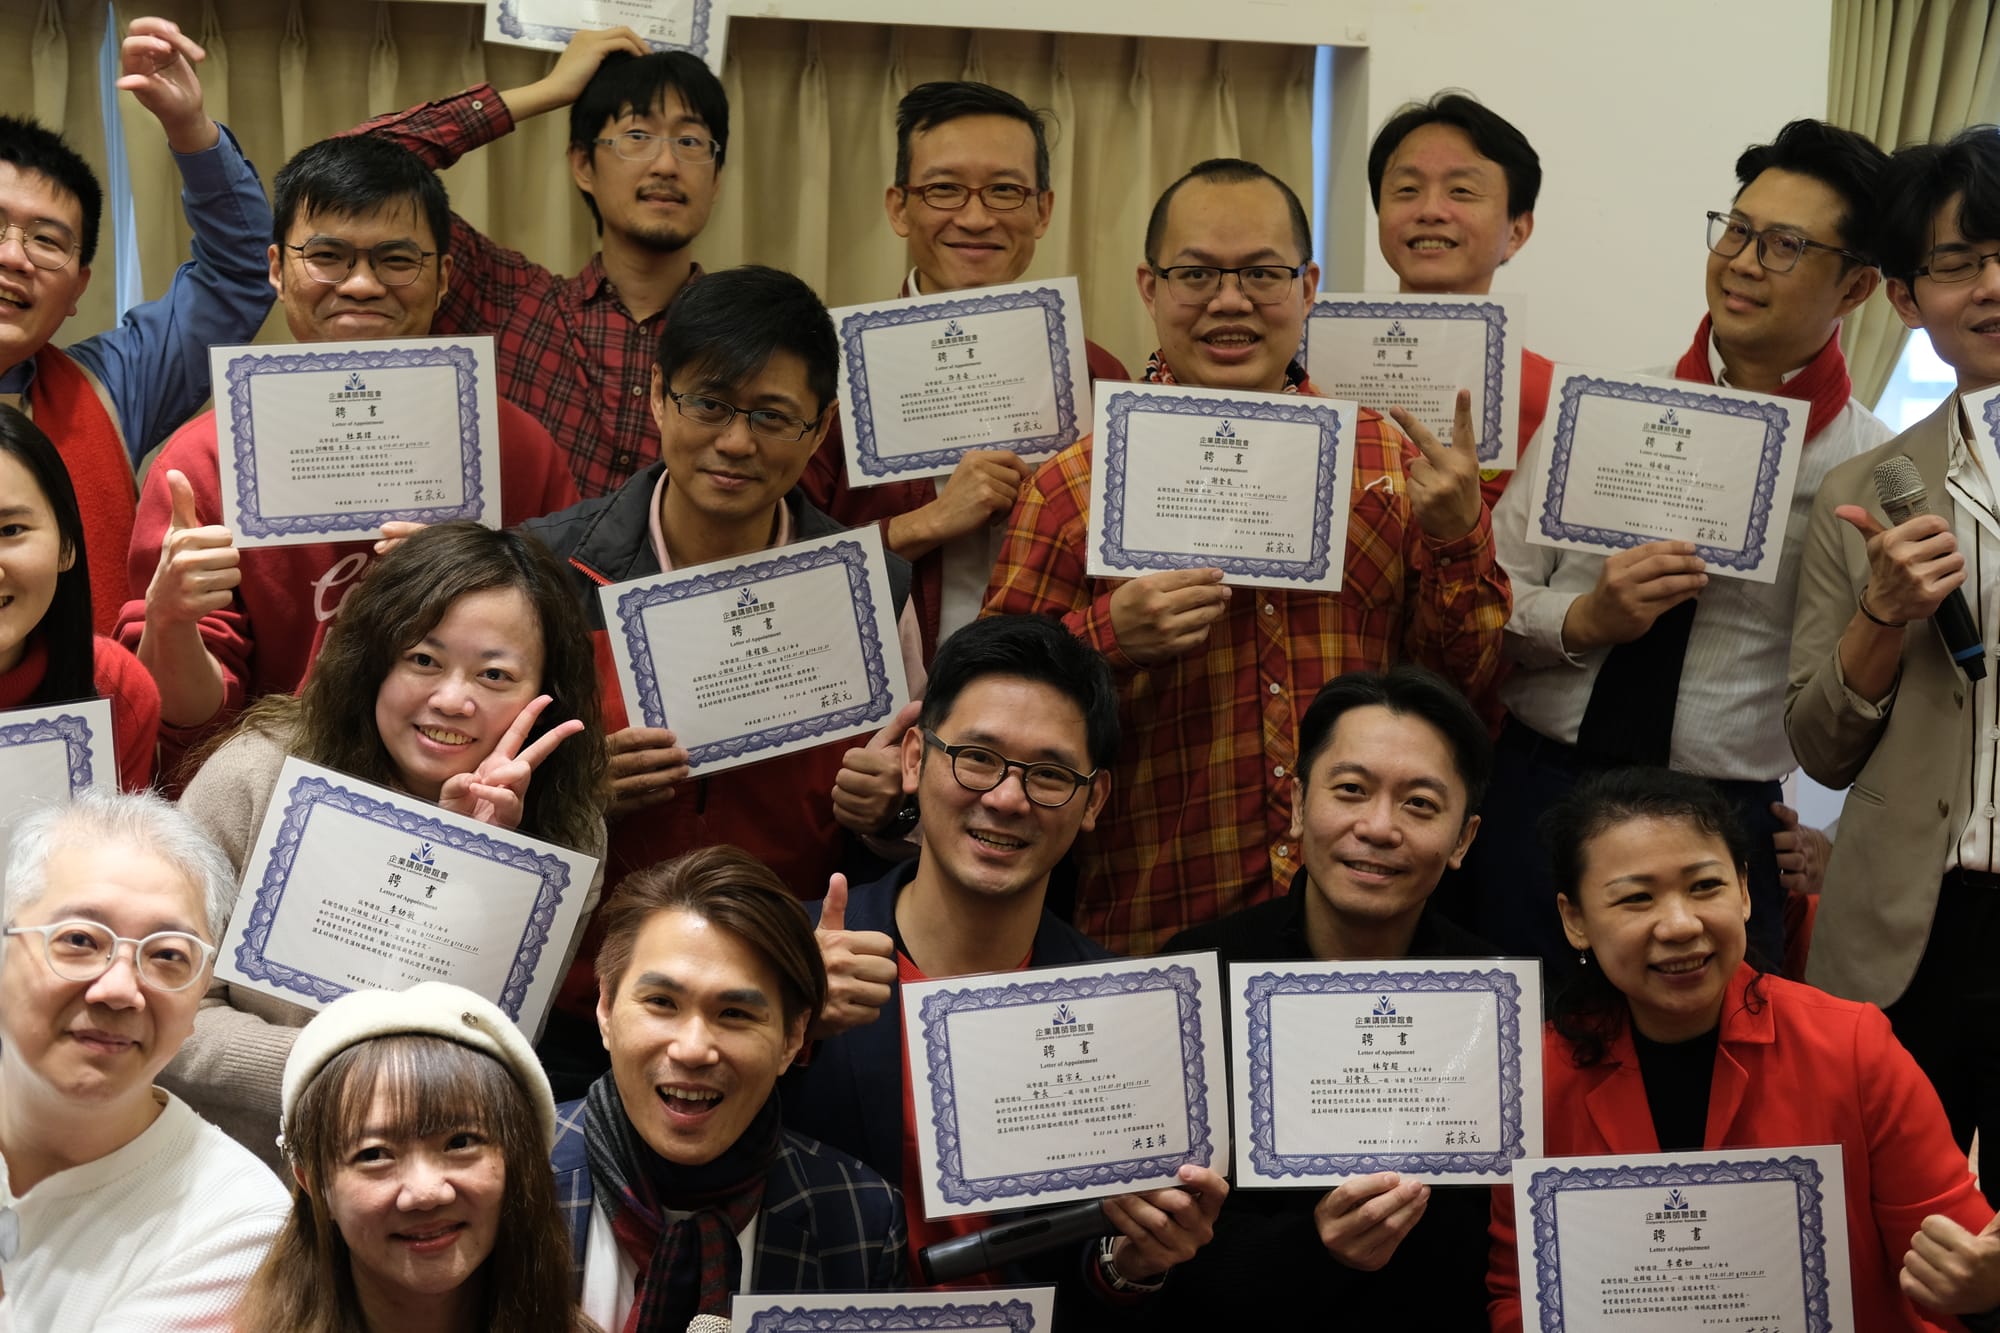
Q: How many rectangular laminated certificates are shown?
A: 14